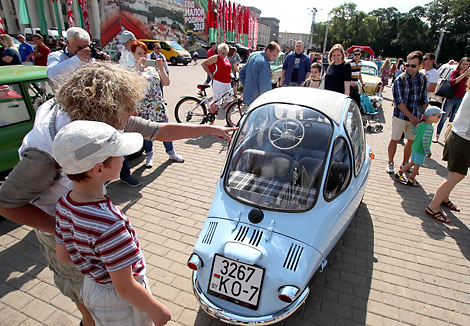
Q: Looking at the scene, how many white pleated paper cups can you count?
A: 0